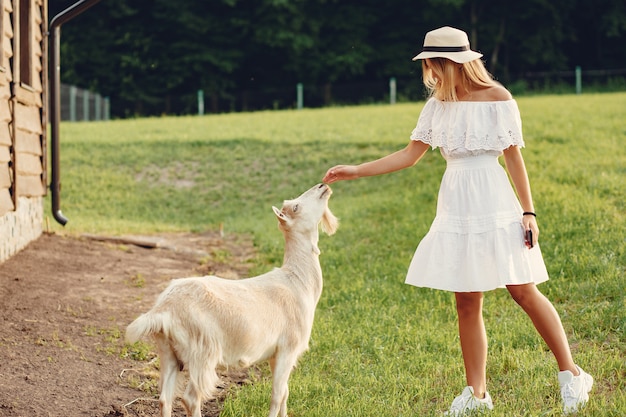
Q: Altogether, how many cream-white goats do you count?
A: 1